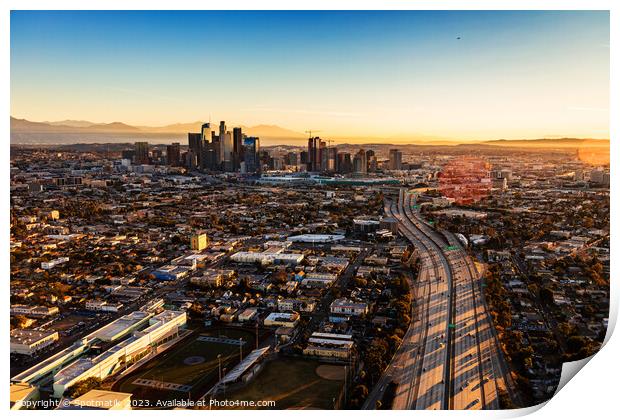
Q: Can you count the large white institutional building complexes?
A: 1